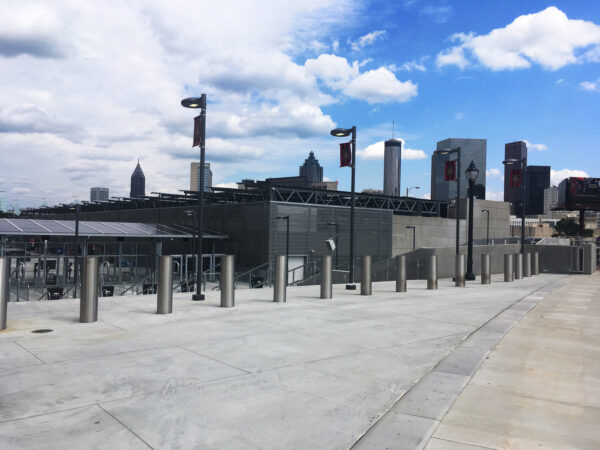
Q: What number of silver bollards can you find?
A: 15